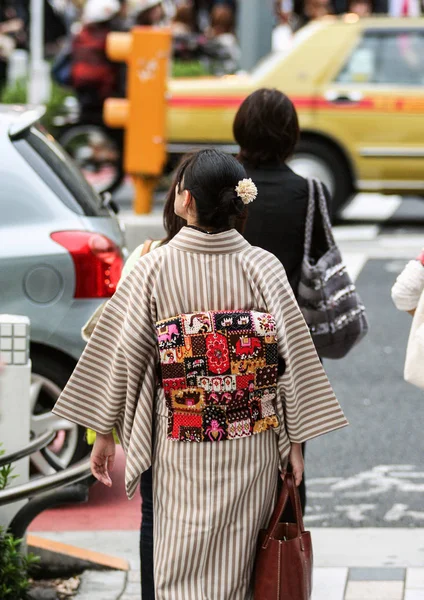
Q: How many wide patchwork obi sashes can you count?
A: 1